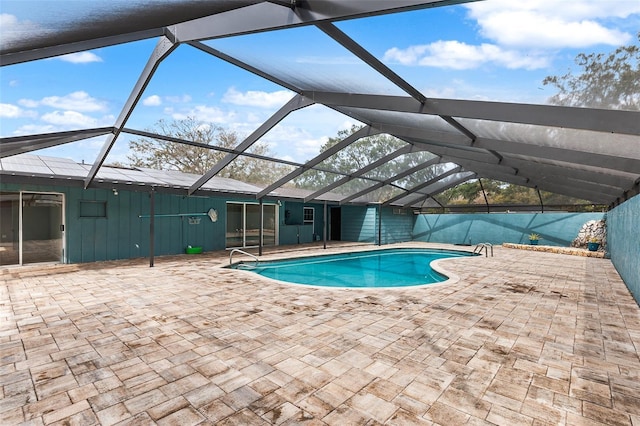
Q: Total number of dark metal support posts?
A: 4